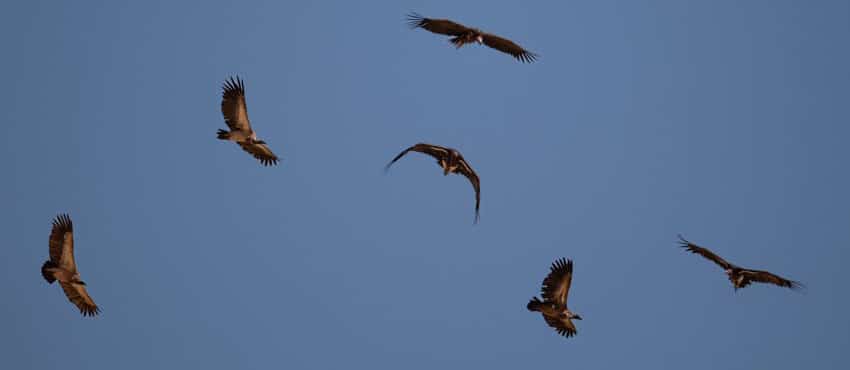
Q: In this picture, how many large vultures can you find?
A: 6